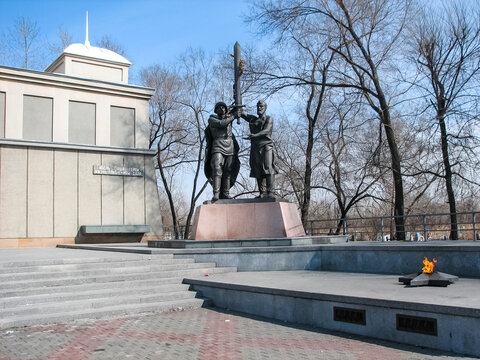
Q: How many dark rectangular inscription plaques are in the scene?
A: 2